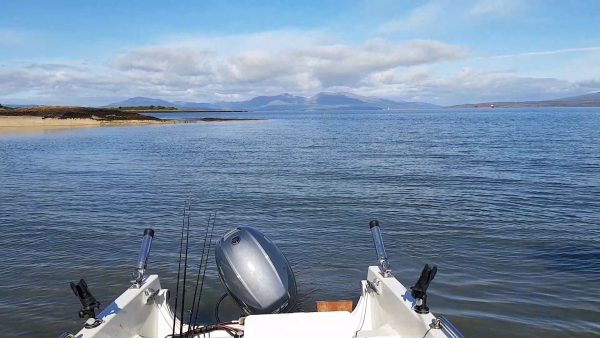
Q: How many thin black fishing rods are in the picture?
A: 4